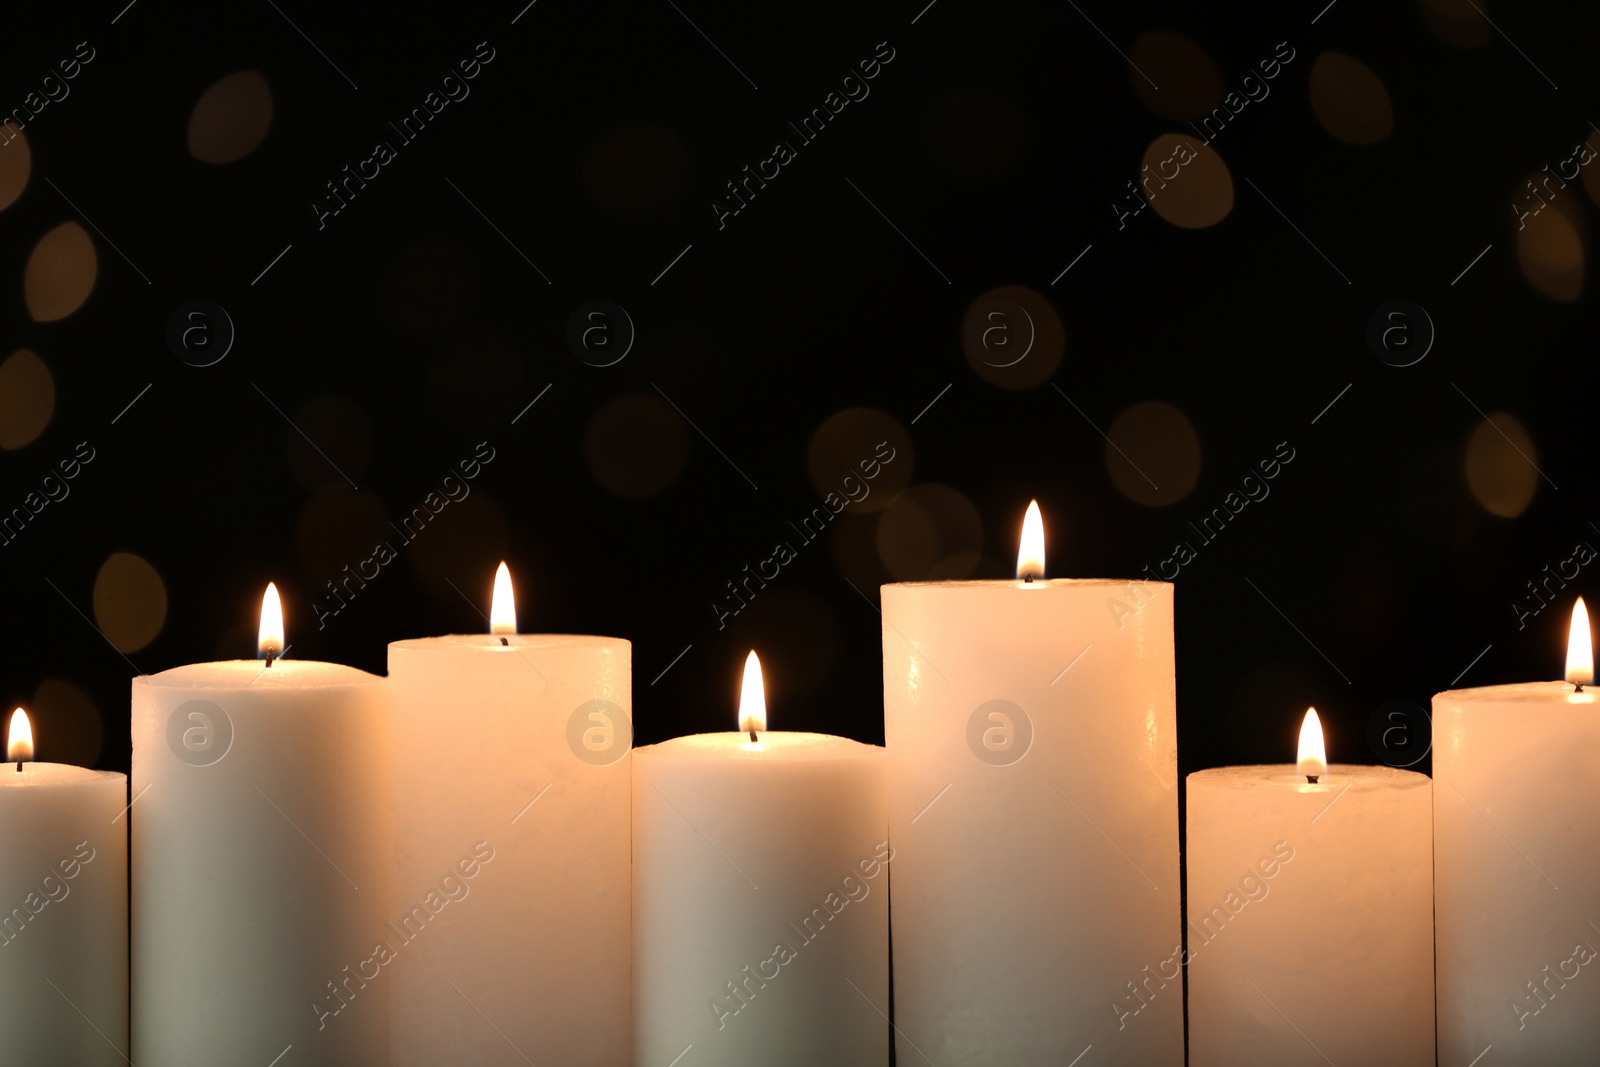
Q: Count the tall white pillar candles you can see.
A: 7